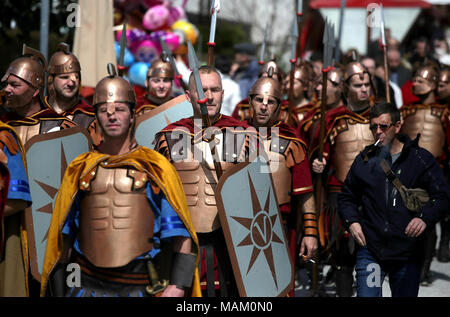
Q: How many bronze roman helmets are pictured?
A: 11